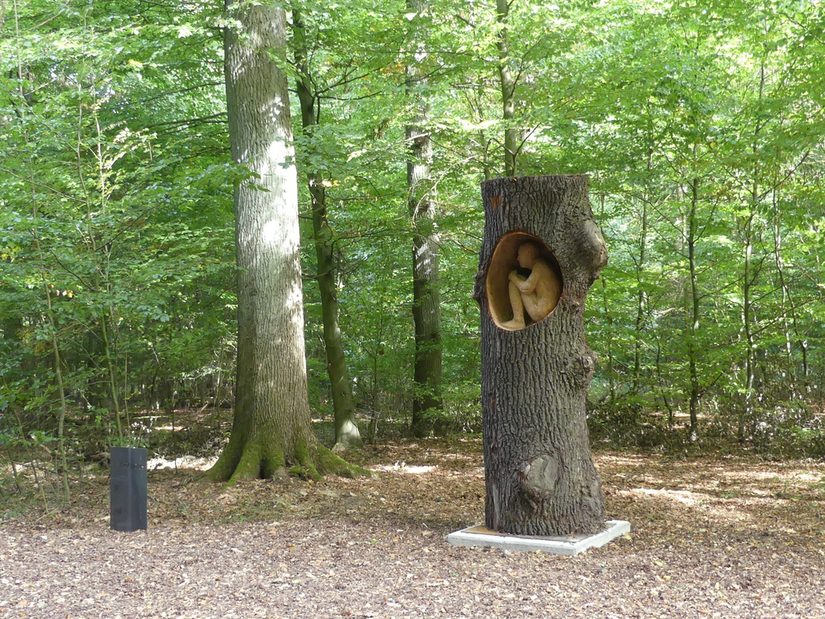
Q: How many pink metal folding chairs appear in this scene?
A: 0